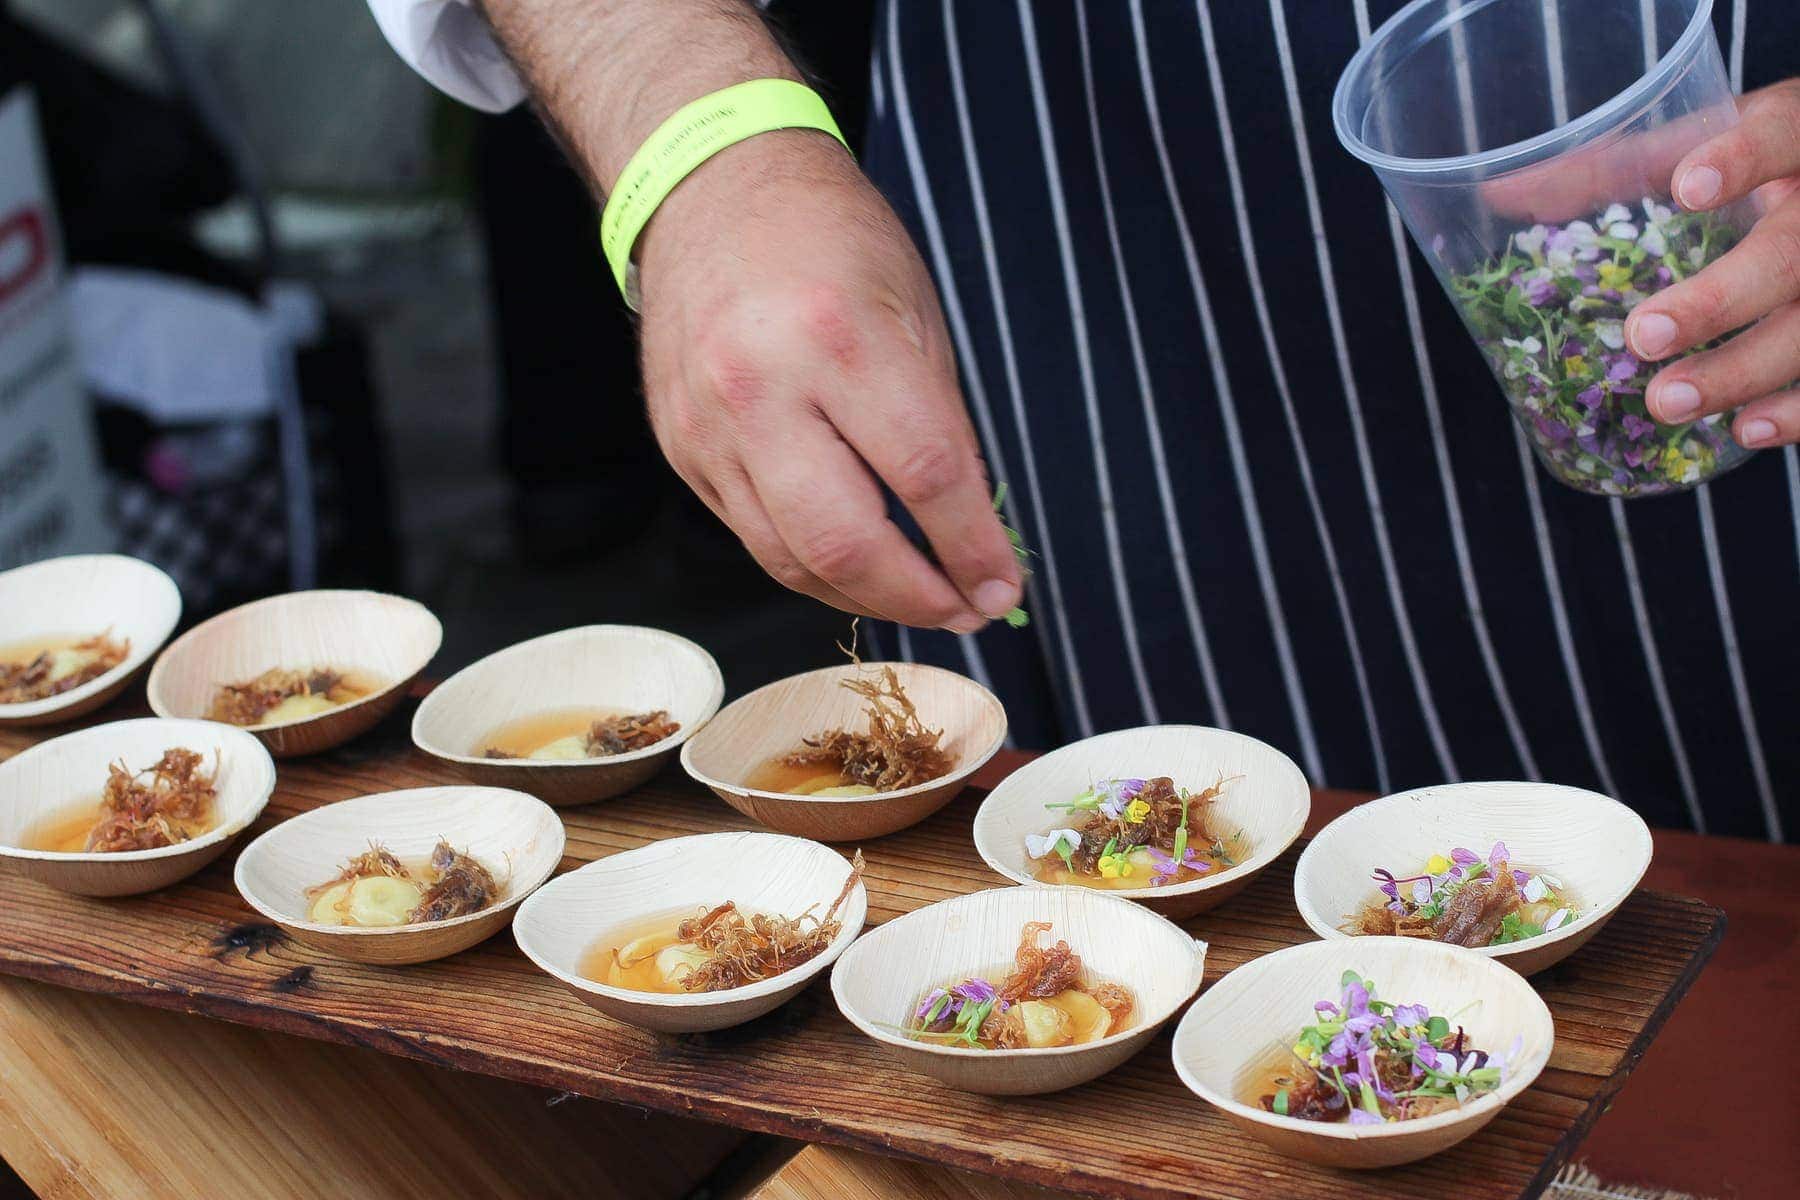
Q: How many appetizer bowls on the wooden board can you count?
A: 11